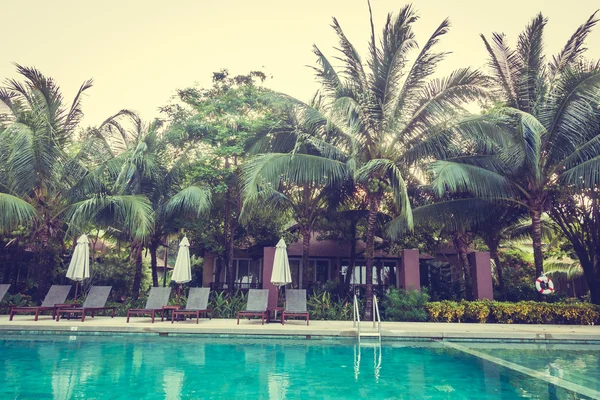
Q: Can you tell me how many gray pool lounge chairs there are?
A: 7